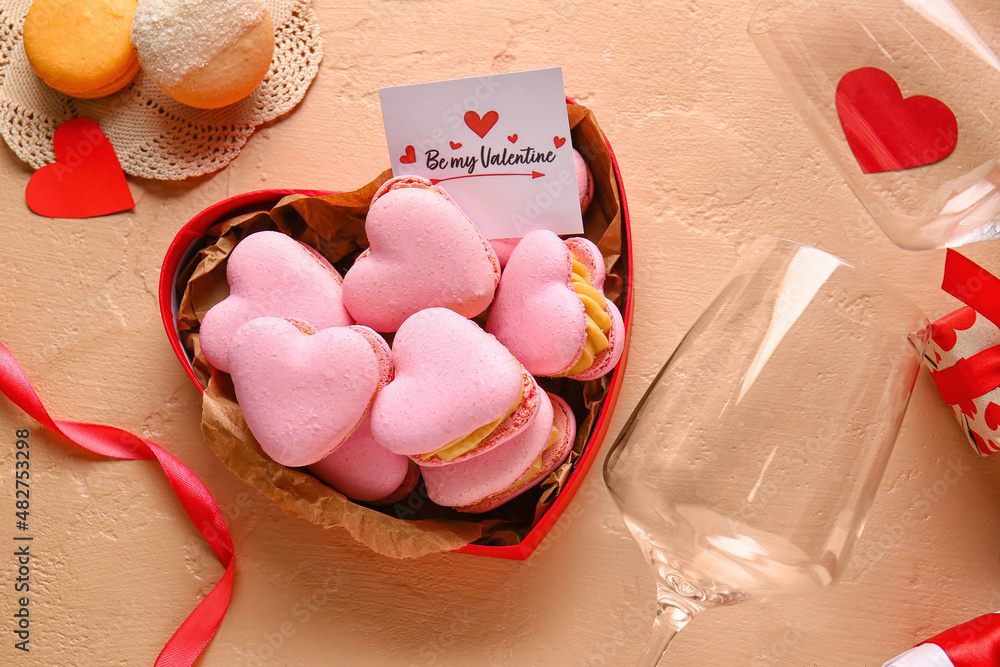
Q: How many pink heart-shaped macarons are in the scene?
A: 8